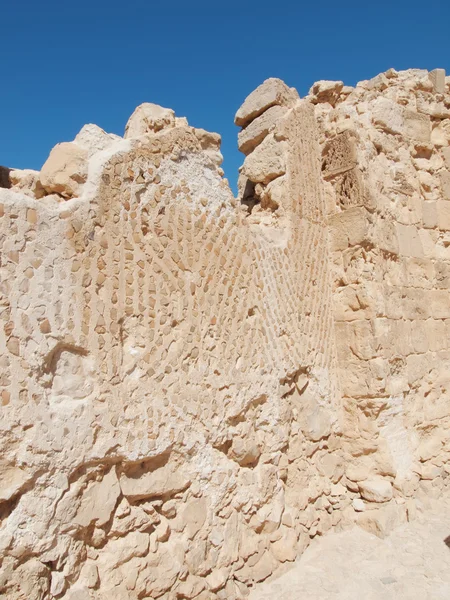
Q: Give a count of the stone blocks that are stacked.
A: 3